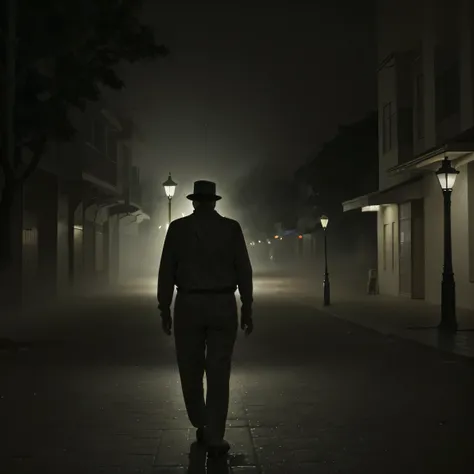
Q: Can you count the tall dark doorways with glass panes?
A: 1